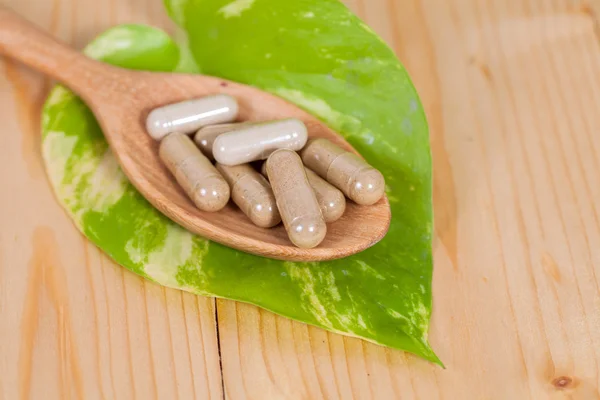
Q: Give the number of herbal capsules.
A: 8